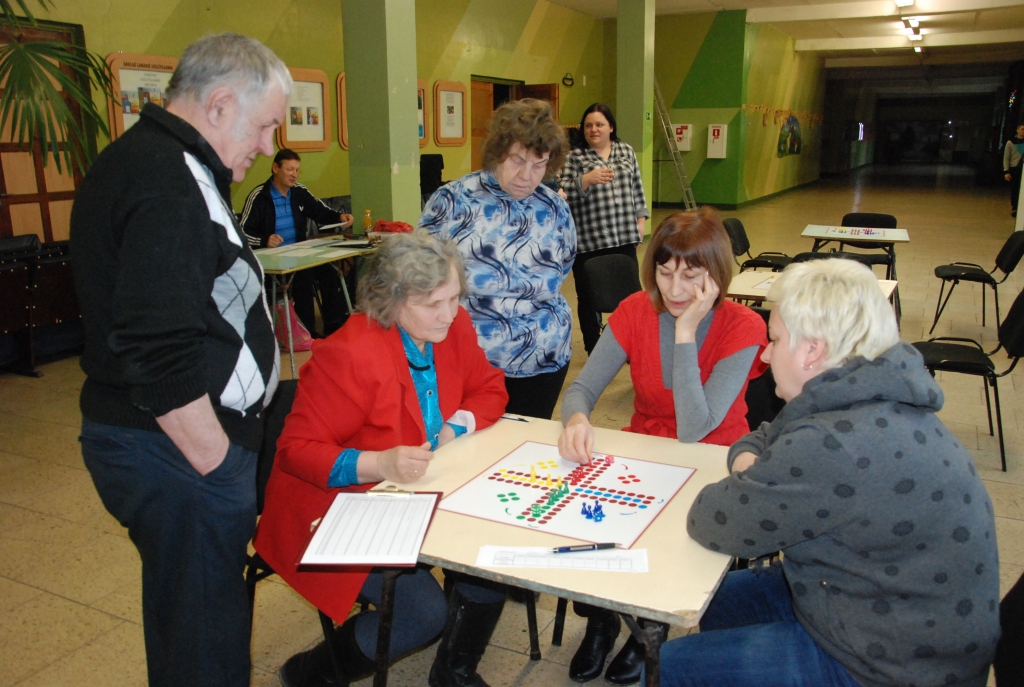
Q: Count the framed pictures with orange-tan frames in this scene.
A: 5